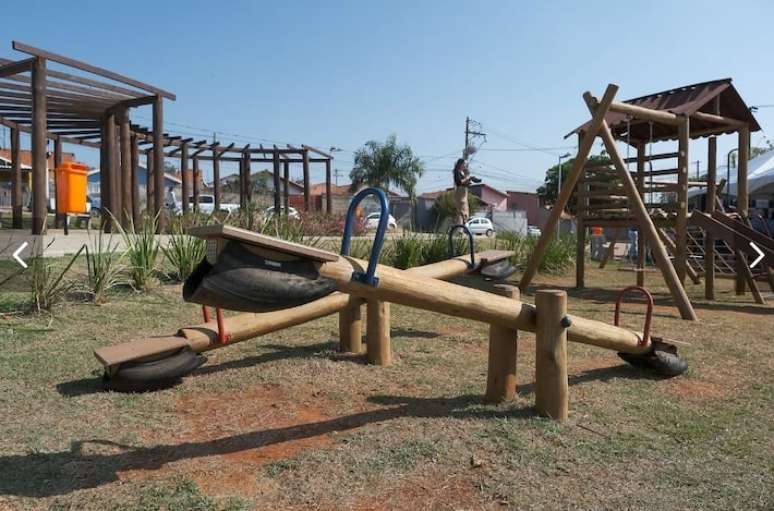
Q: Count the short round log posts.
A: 4